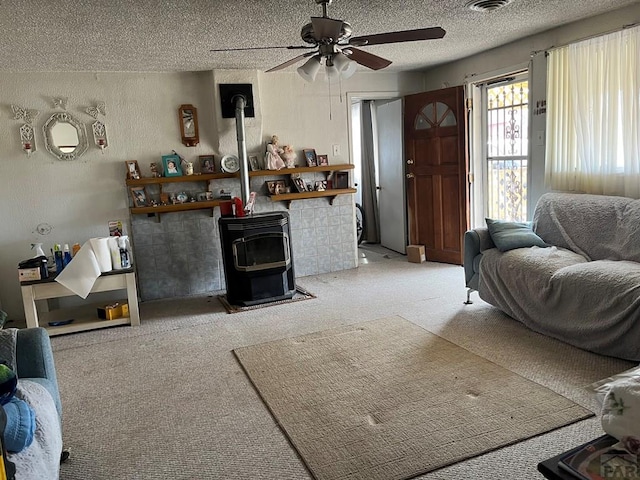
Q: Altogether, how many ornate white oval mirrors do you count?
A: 1